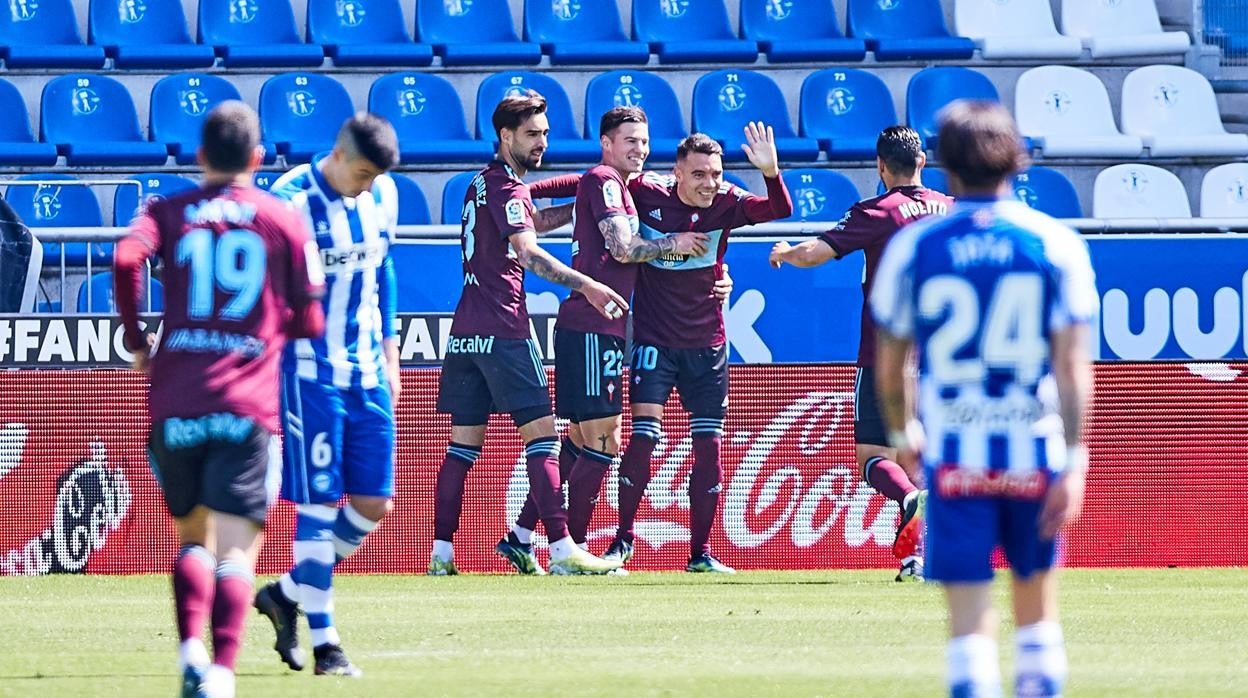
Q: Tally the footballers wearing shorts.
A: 7